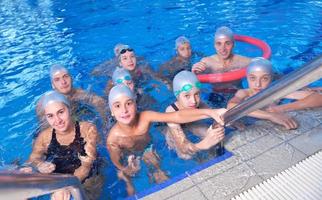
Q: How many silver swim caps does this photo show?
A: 9